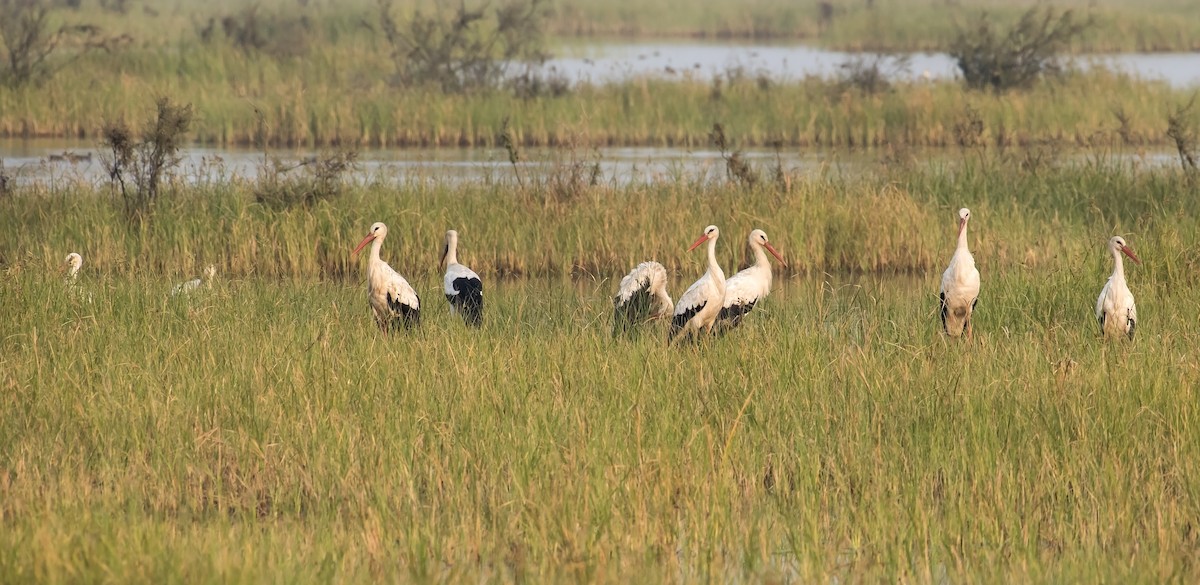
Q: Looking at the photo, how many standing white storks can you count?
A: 7